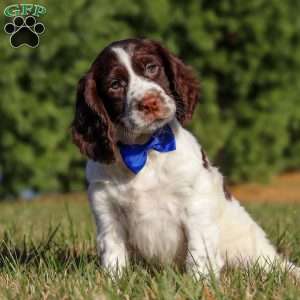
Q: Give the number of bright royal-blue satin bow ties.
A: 1